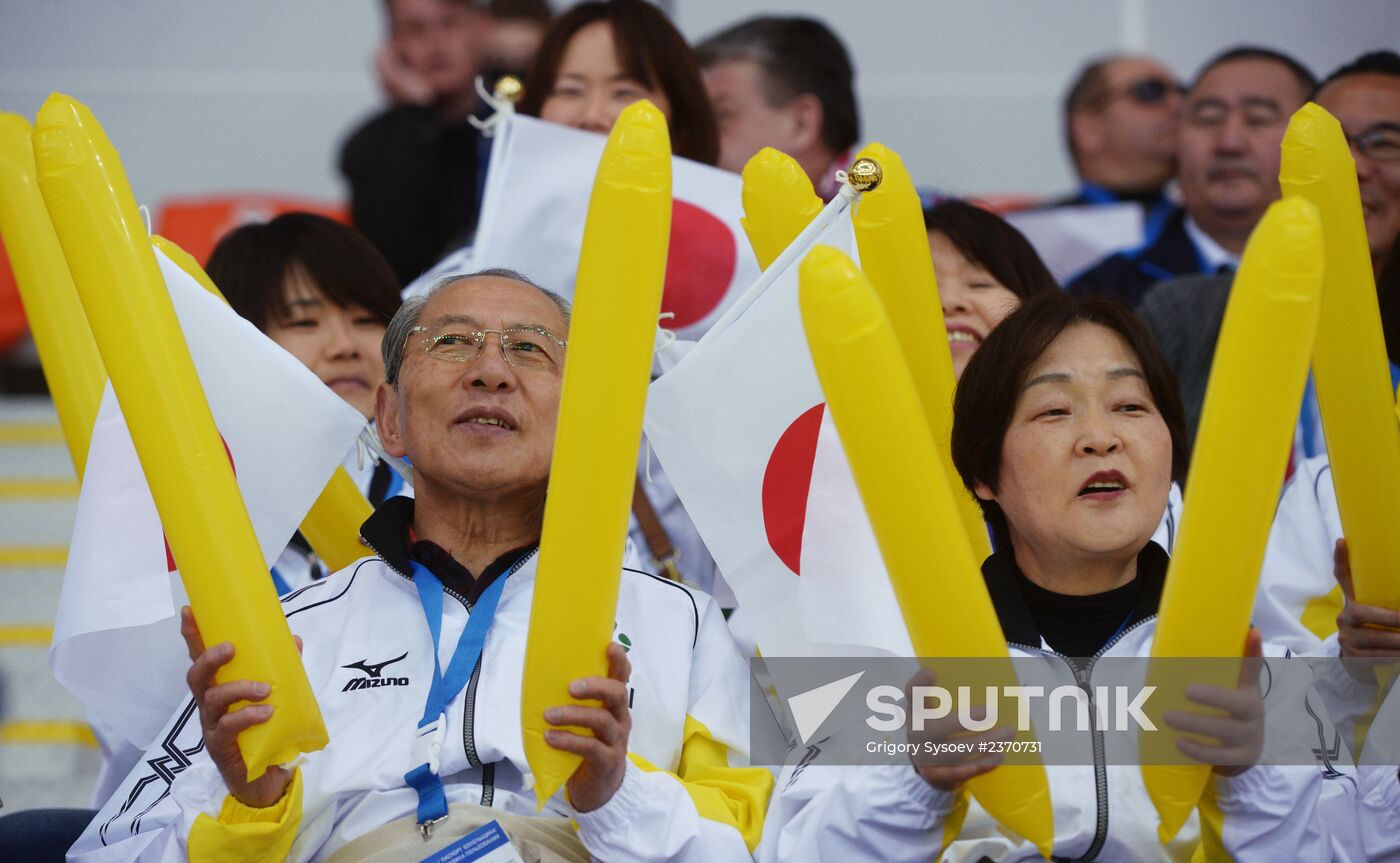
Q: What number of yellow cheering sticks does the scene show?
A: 9